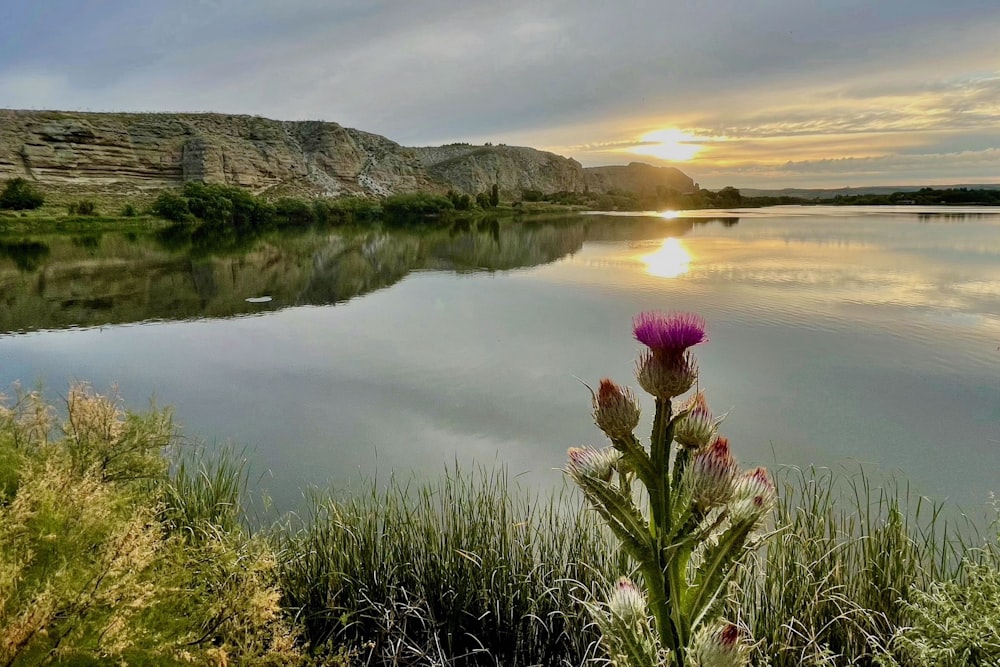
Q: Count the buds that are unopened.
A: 7